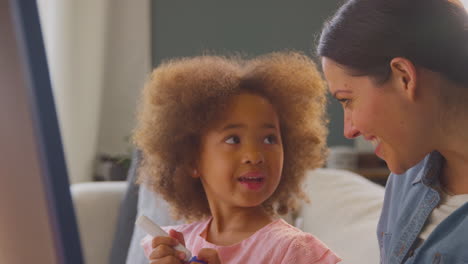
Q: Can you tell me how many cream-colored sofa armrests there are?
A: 1